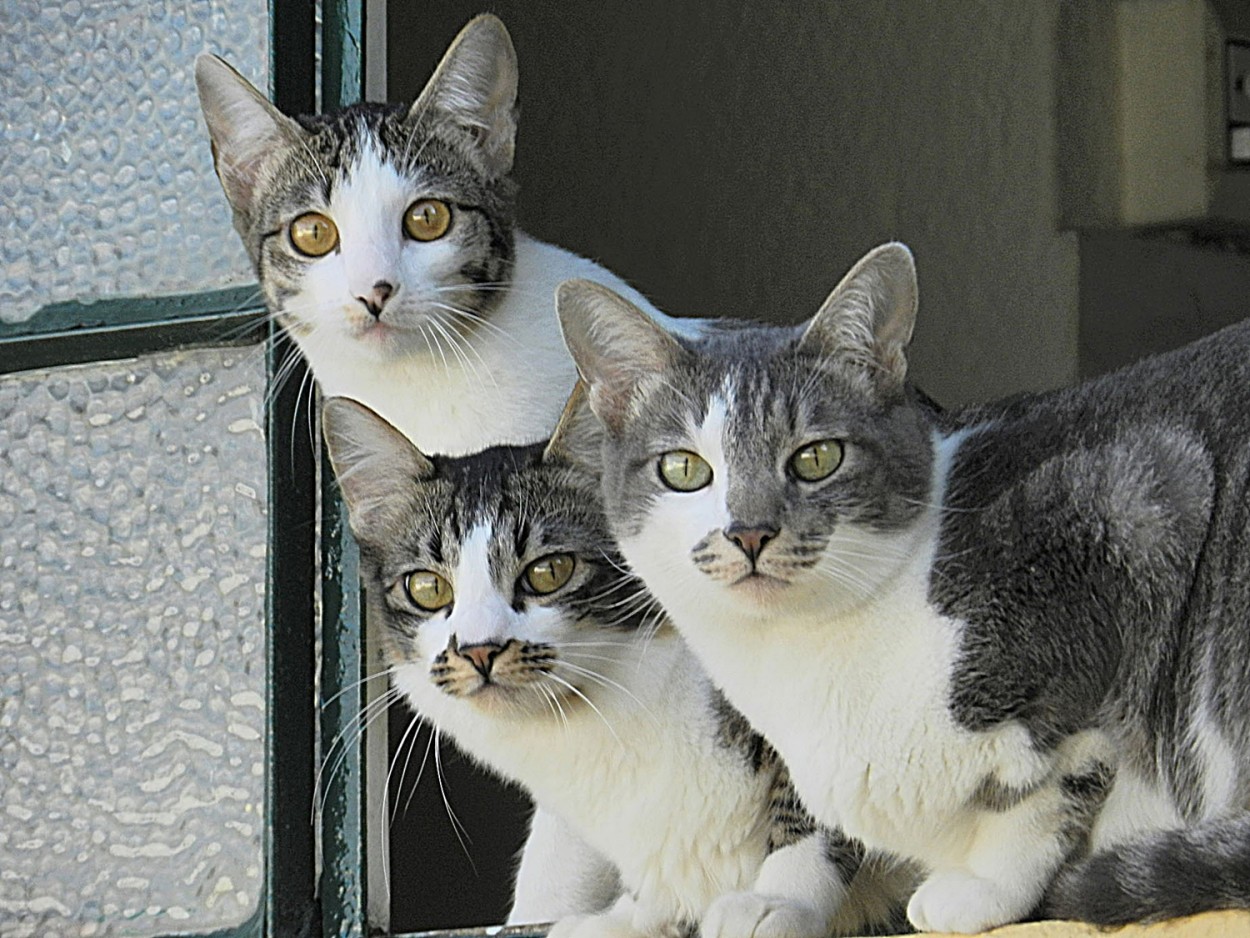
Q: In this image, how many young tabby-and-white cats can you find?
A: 3